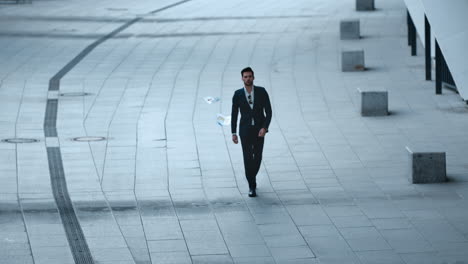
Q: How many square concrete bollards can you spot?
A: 5